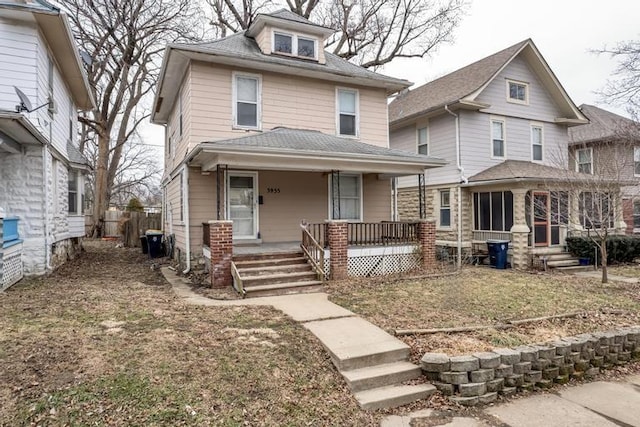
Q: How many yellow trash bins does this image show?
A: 0